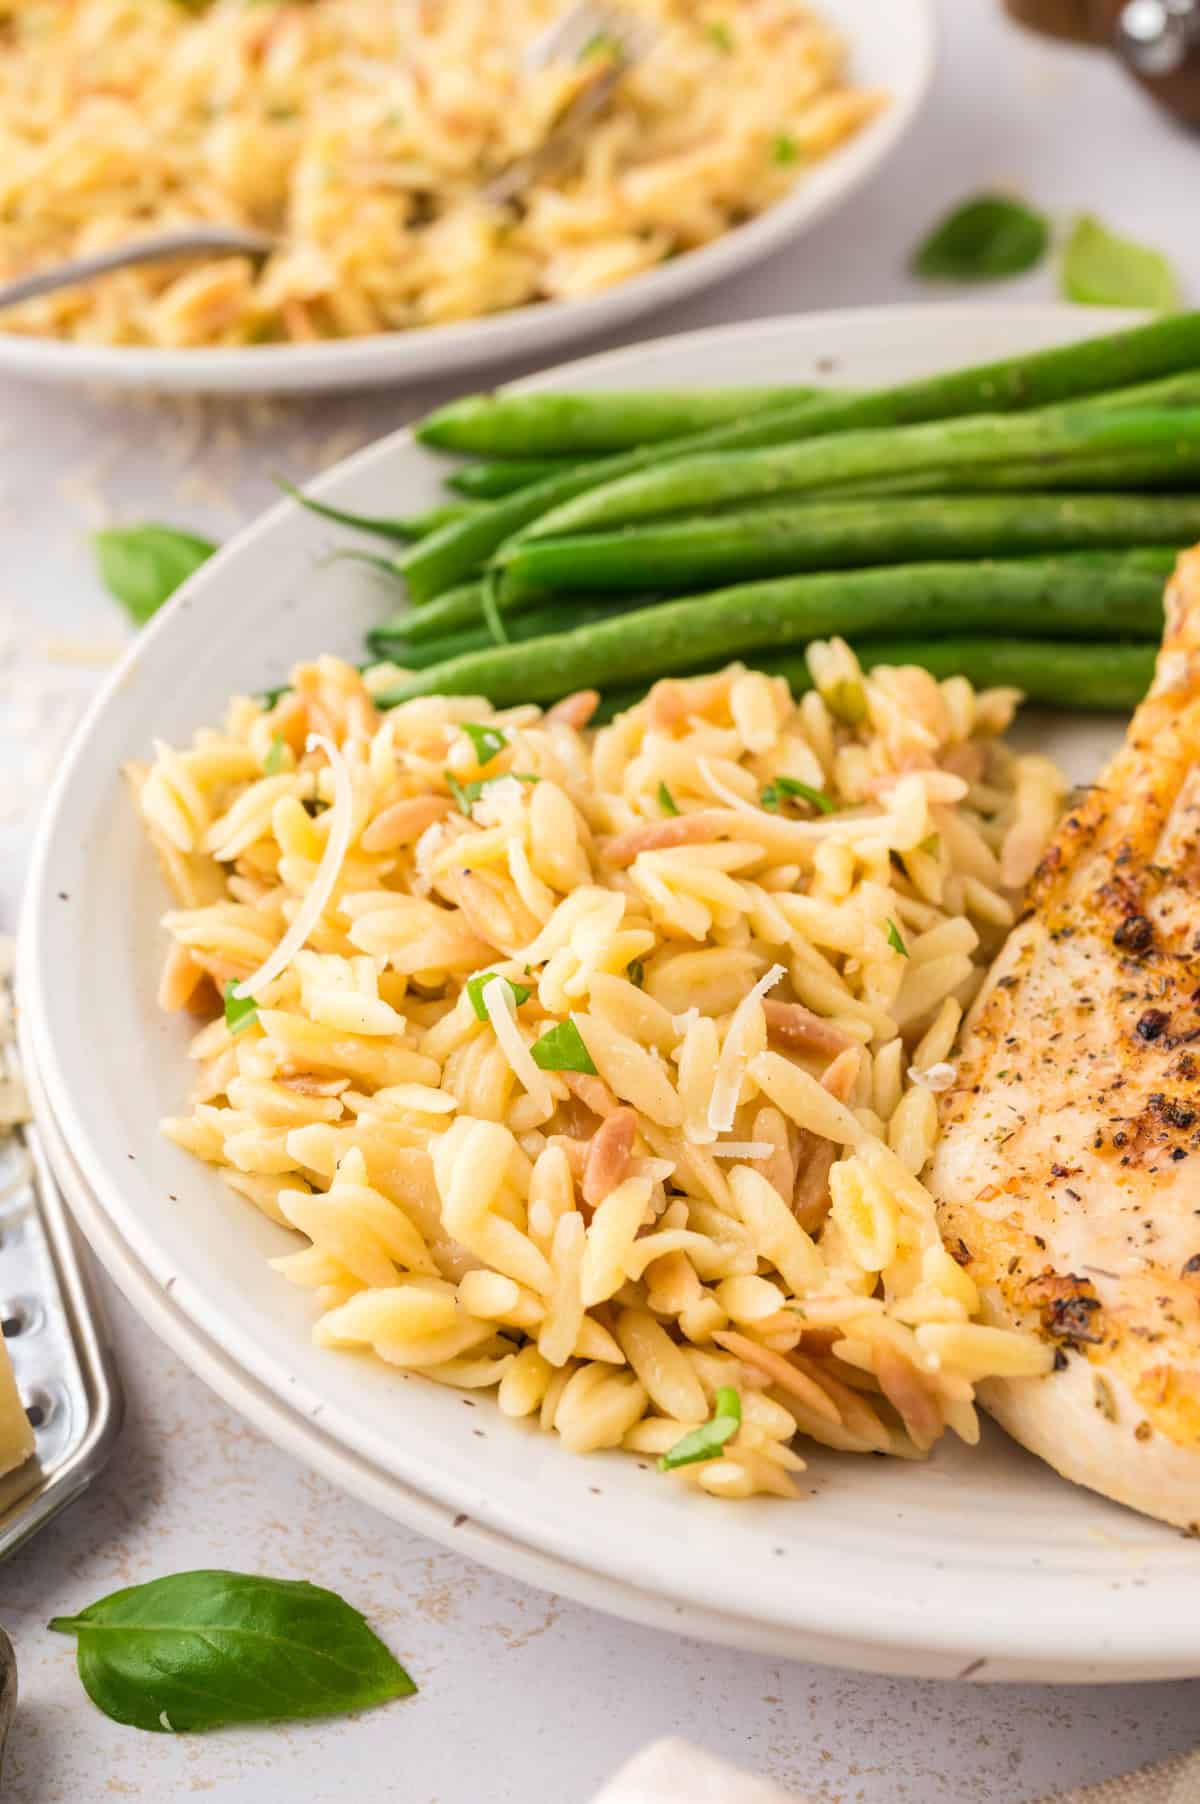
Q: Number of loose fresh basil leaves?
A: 4